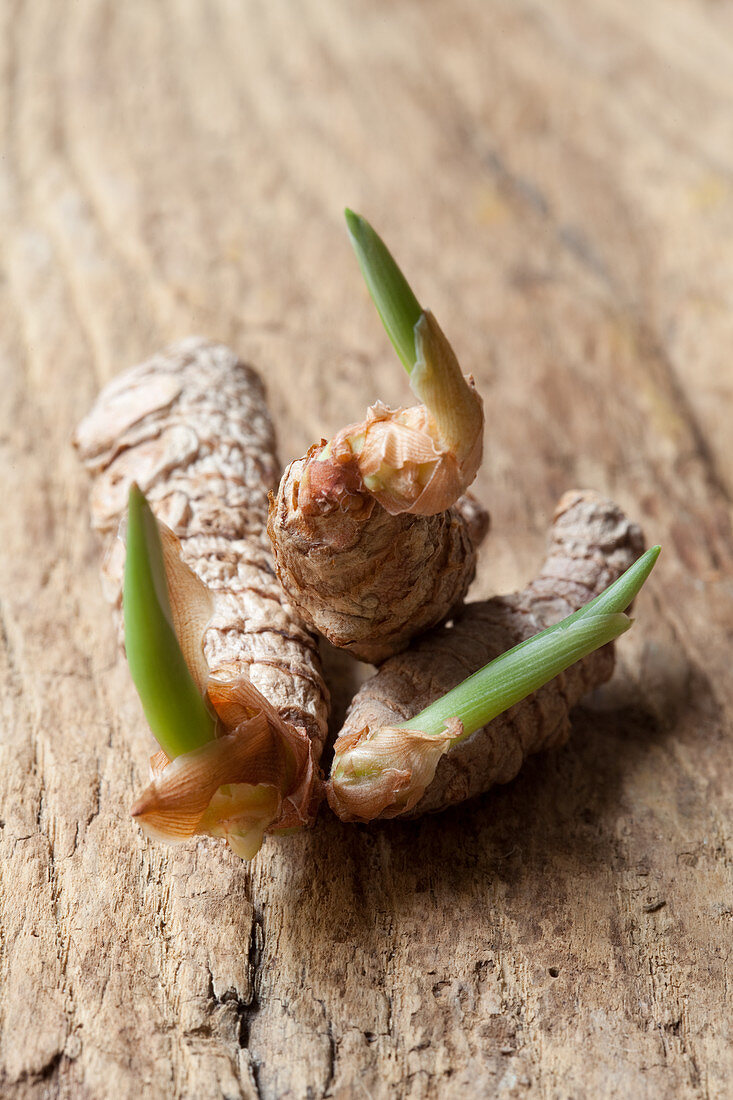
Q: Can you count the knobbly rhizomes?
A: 3